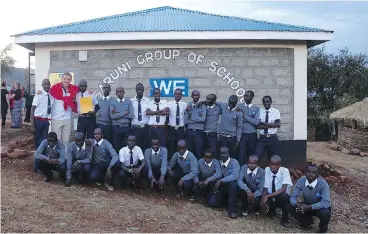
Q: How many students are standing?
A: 12